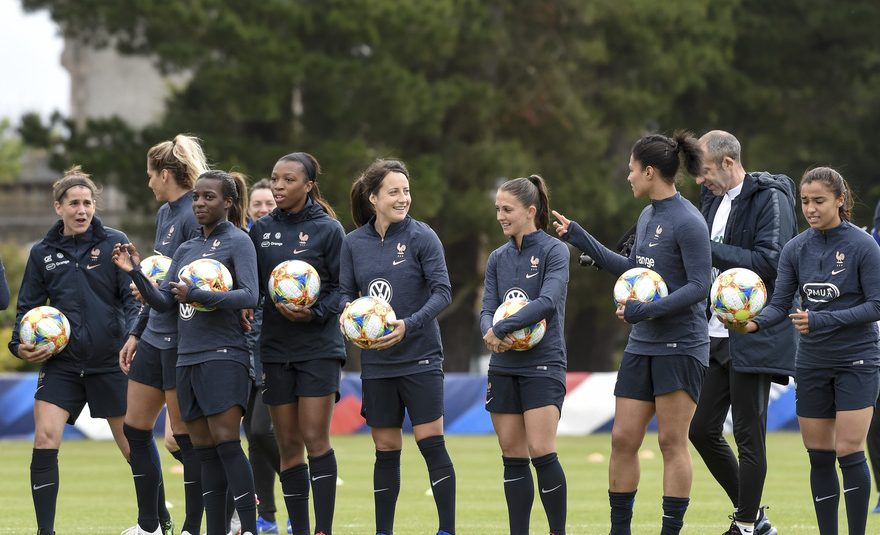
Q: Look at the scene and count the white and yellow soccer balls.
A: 8